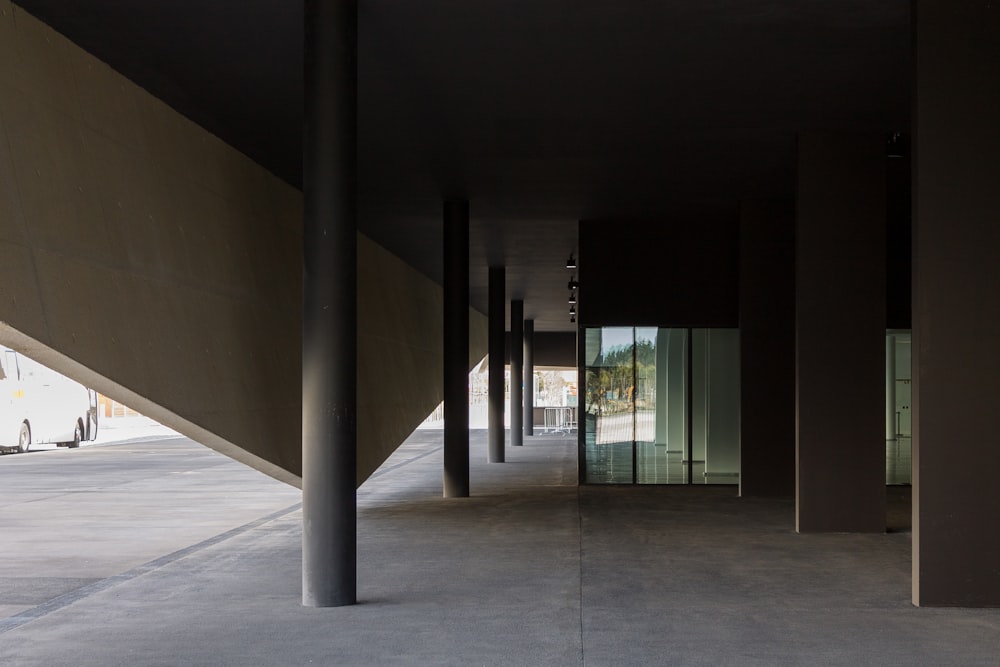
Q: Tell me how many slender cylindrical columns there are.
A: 5